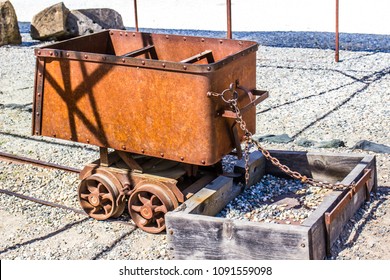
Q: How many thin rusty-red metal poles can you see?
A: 3